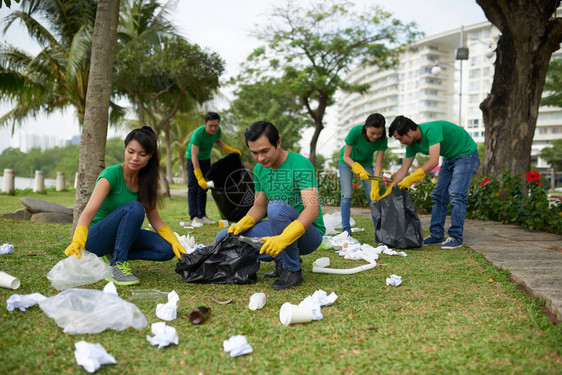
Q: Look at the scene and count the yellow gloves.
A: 10